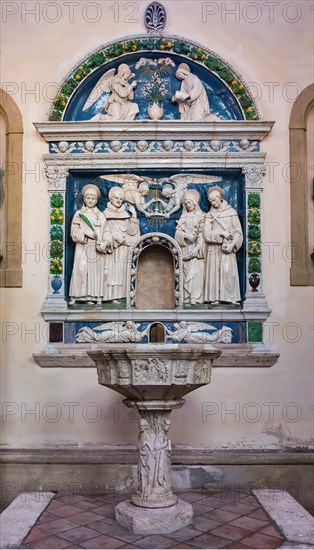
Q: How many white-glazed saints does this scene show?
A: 4